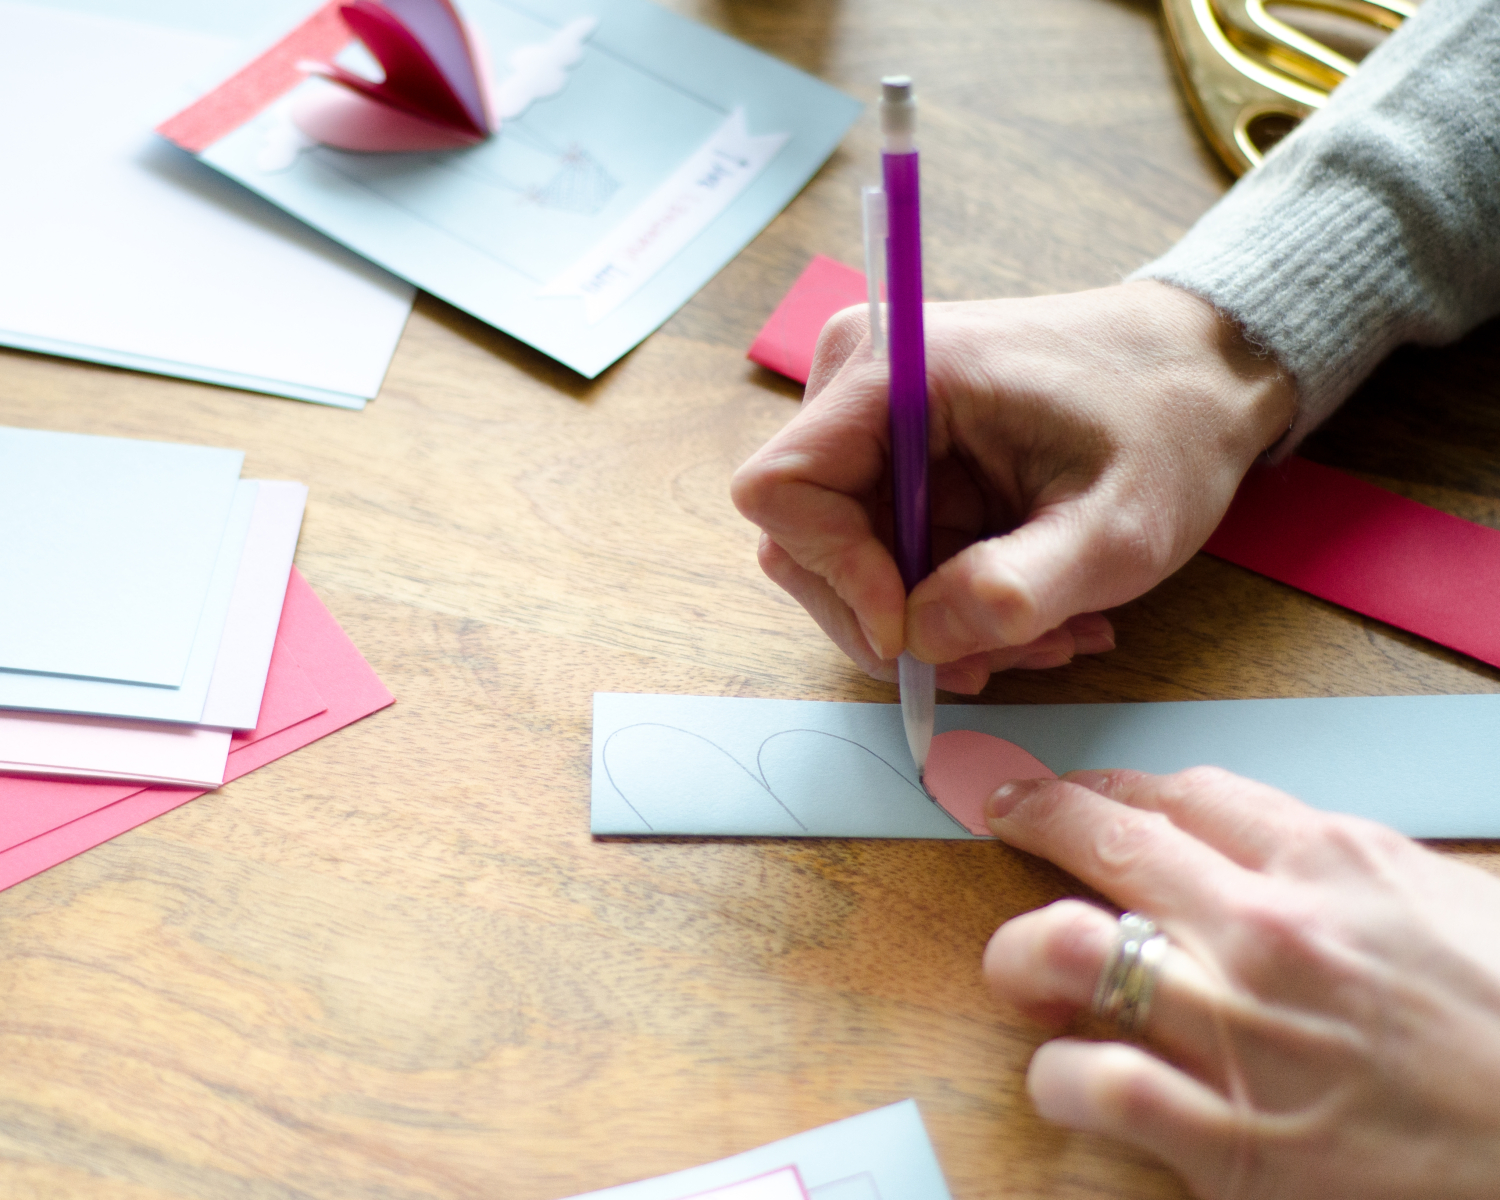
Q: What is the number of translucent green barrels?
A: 0